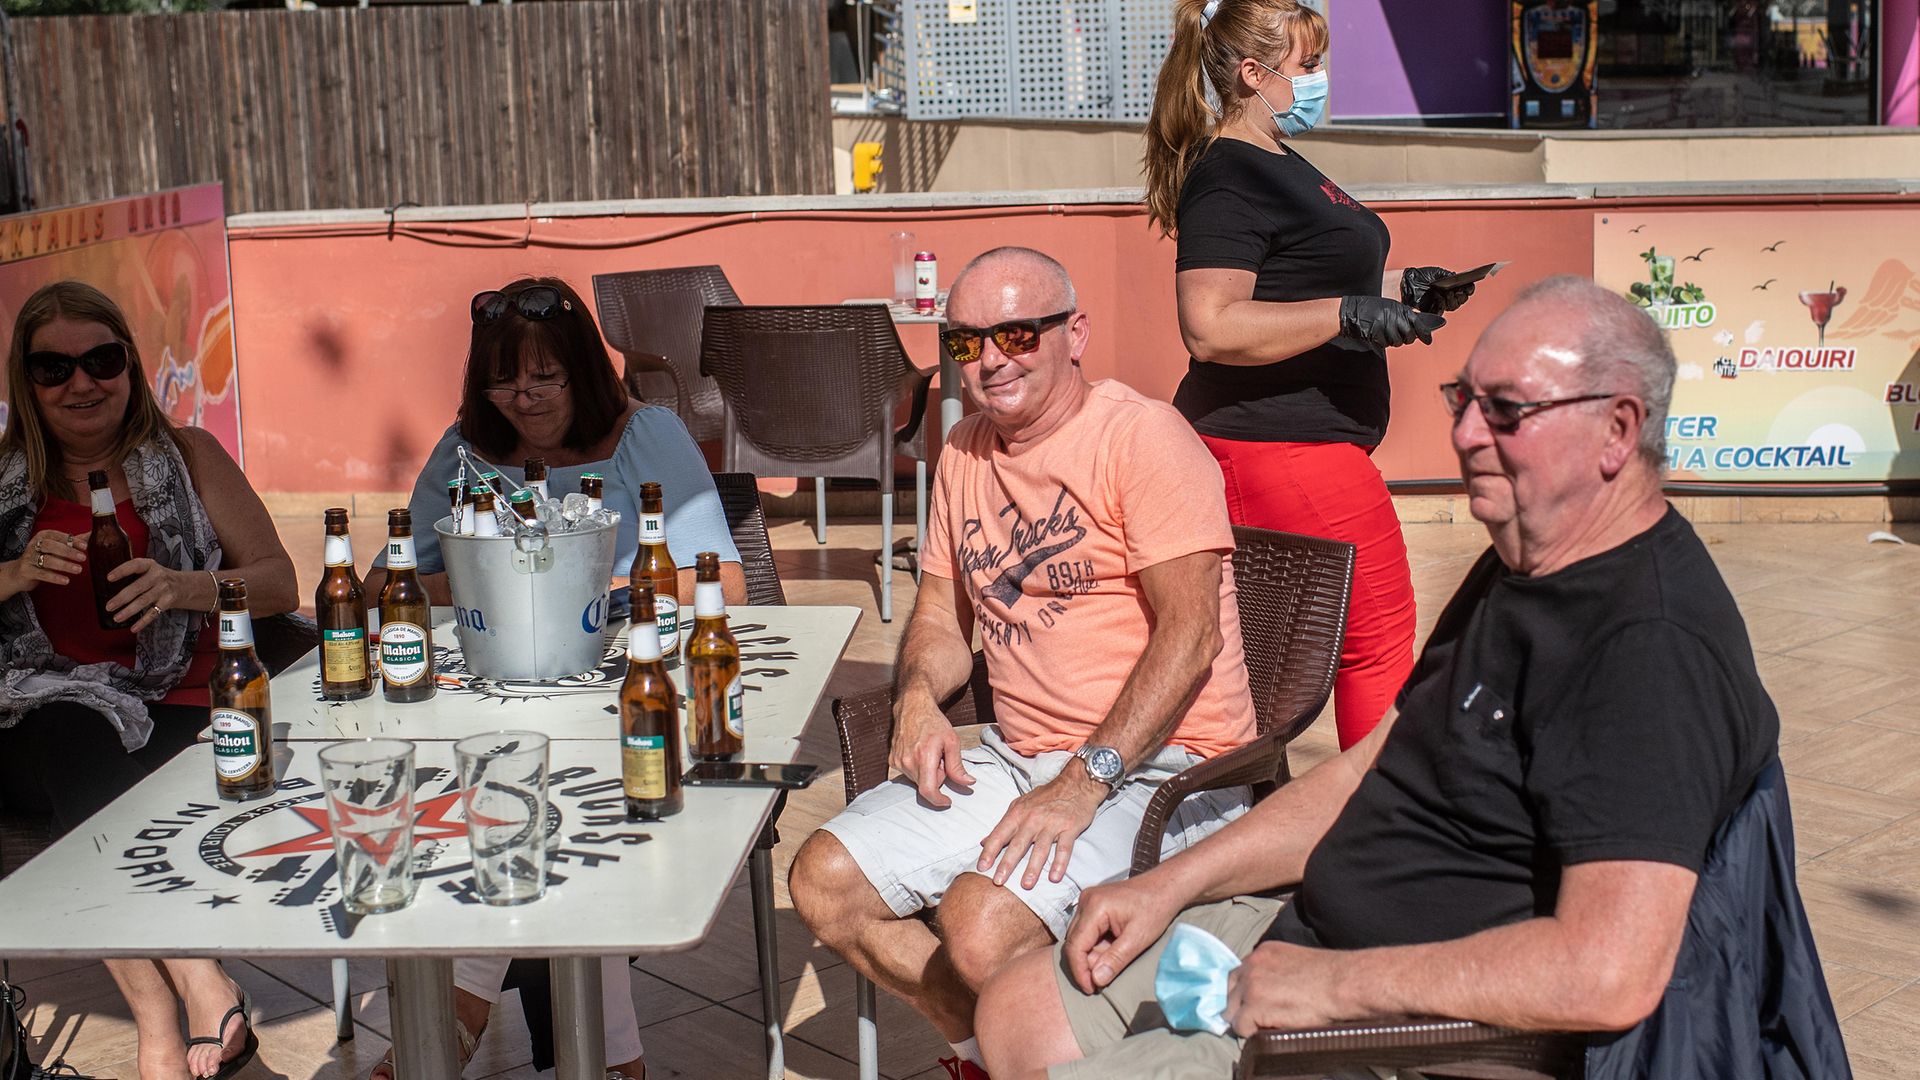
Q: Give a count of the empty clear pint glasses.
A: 2